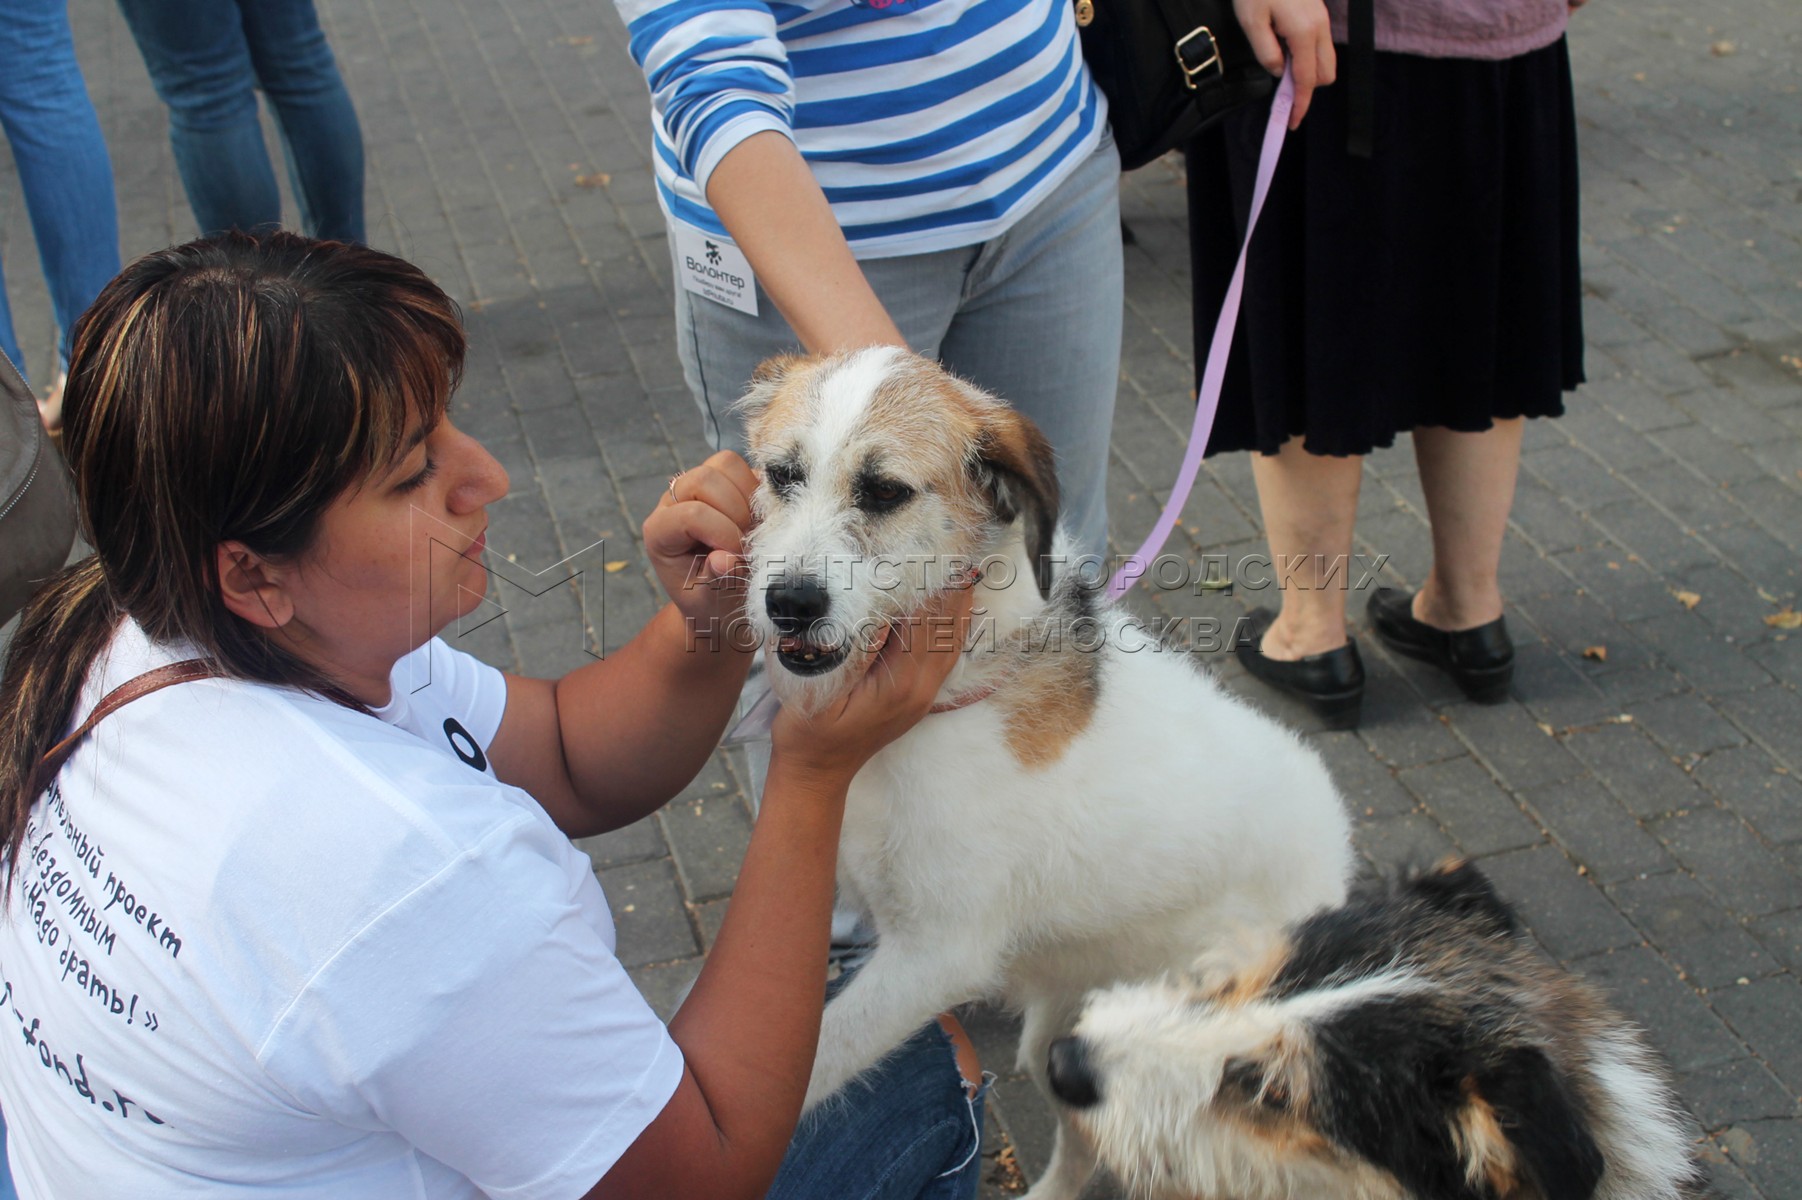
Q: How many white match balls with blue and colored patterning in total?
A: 0